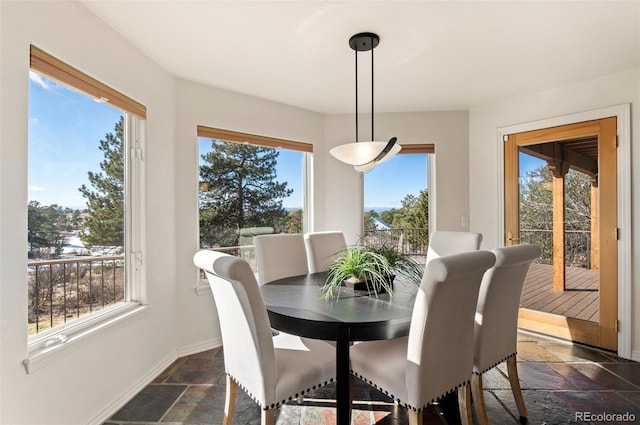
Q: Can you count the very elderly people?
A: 0